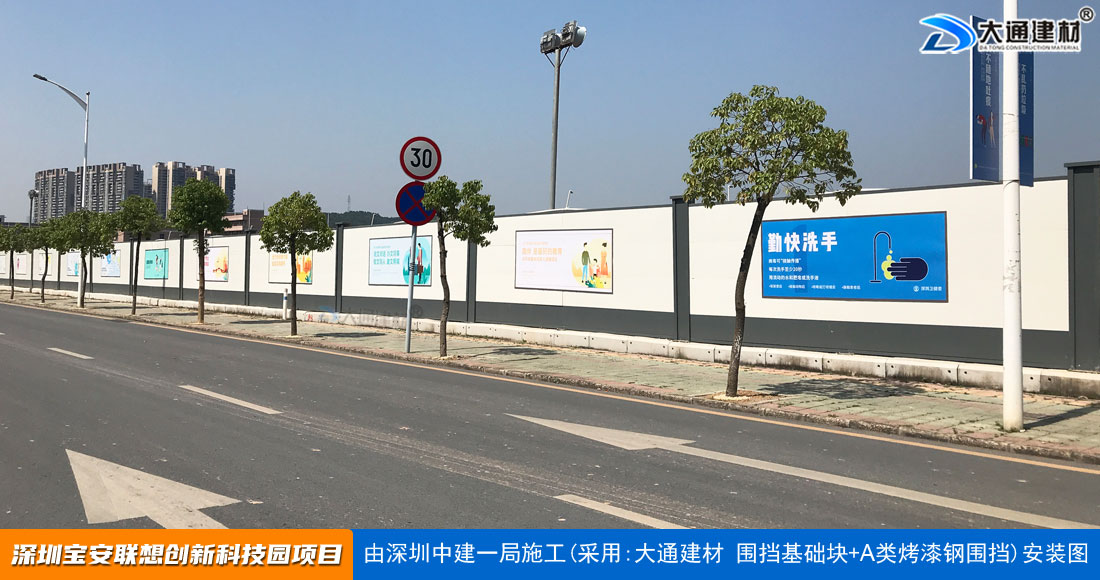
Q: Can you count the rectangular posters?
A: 11